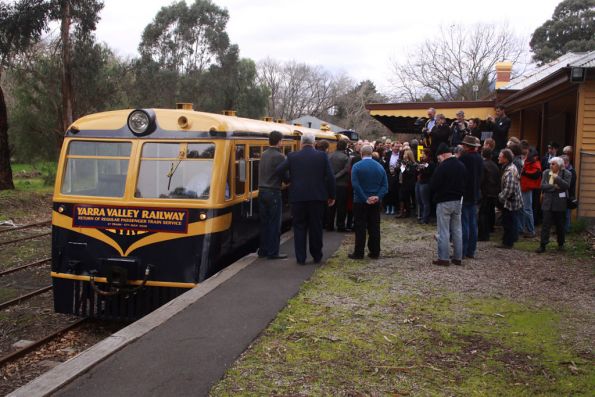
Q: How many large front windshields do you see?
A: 2